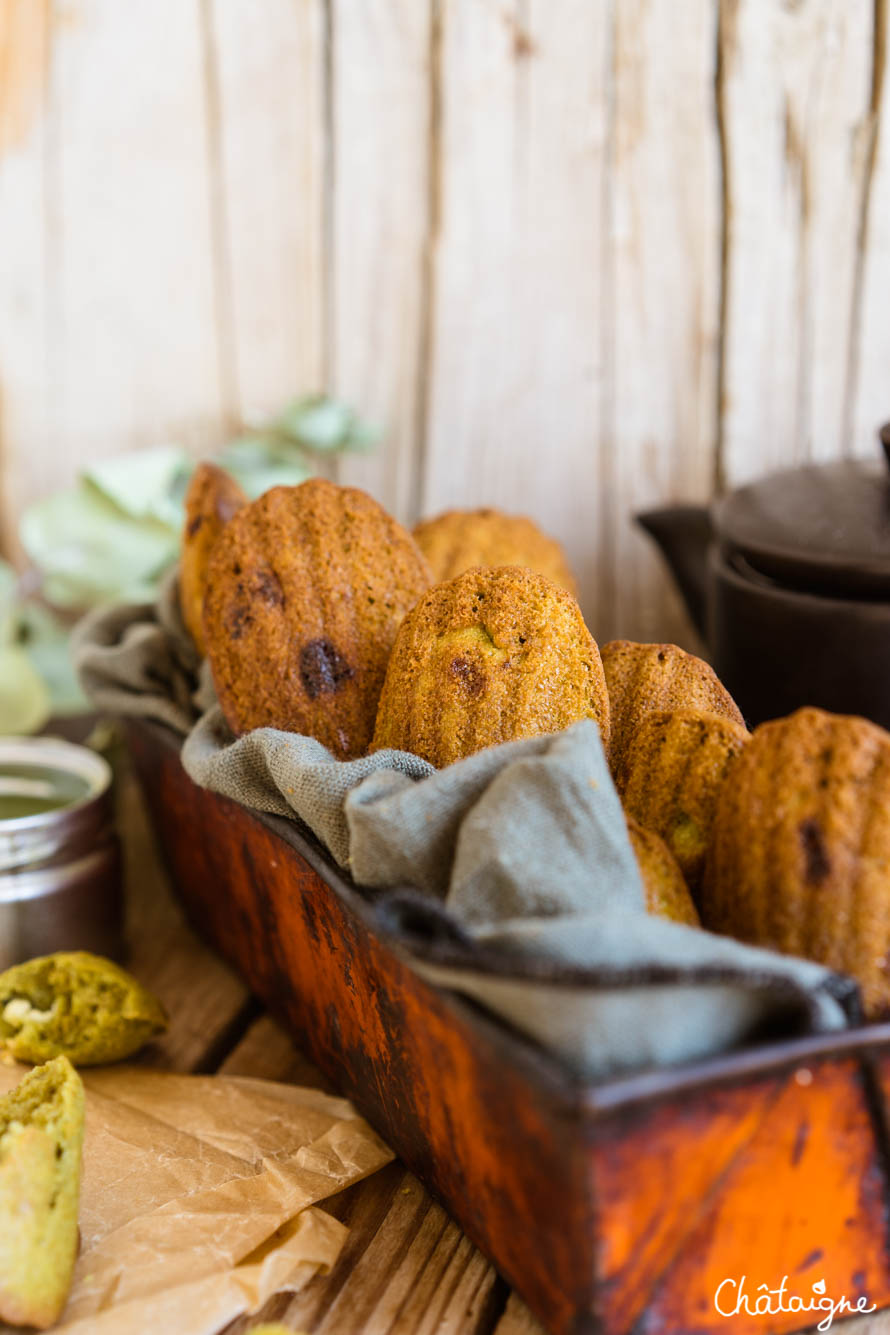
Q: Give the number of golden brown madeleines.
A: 8